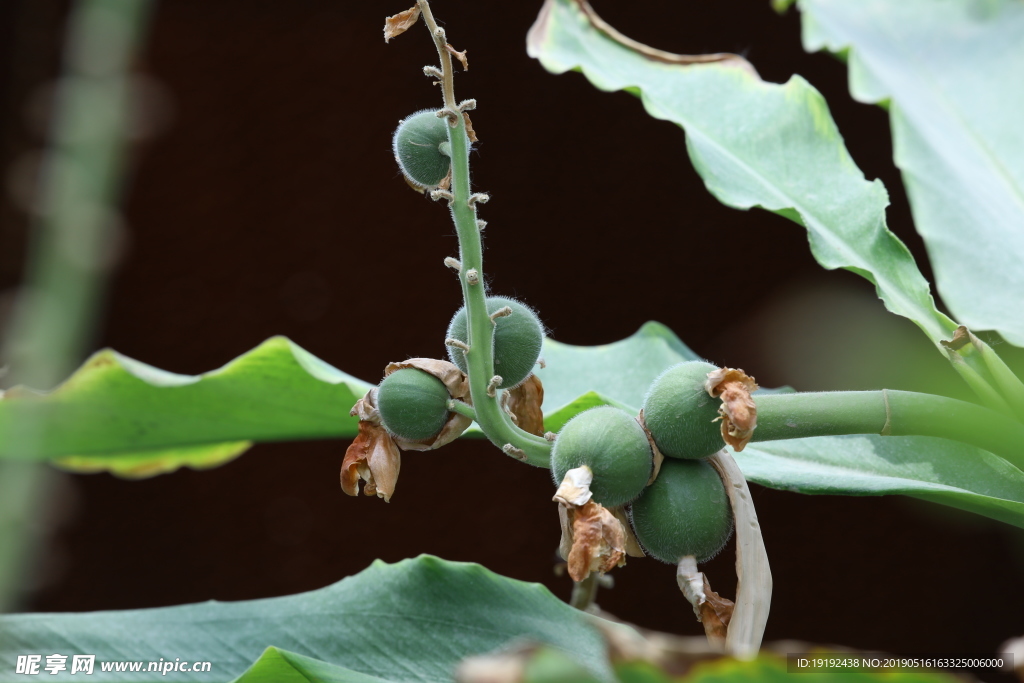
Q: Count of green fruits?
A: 6